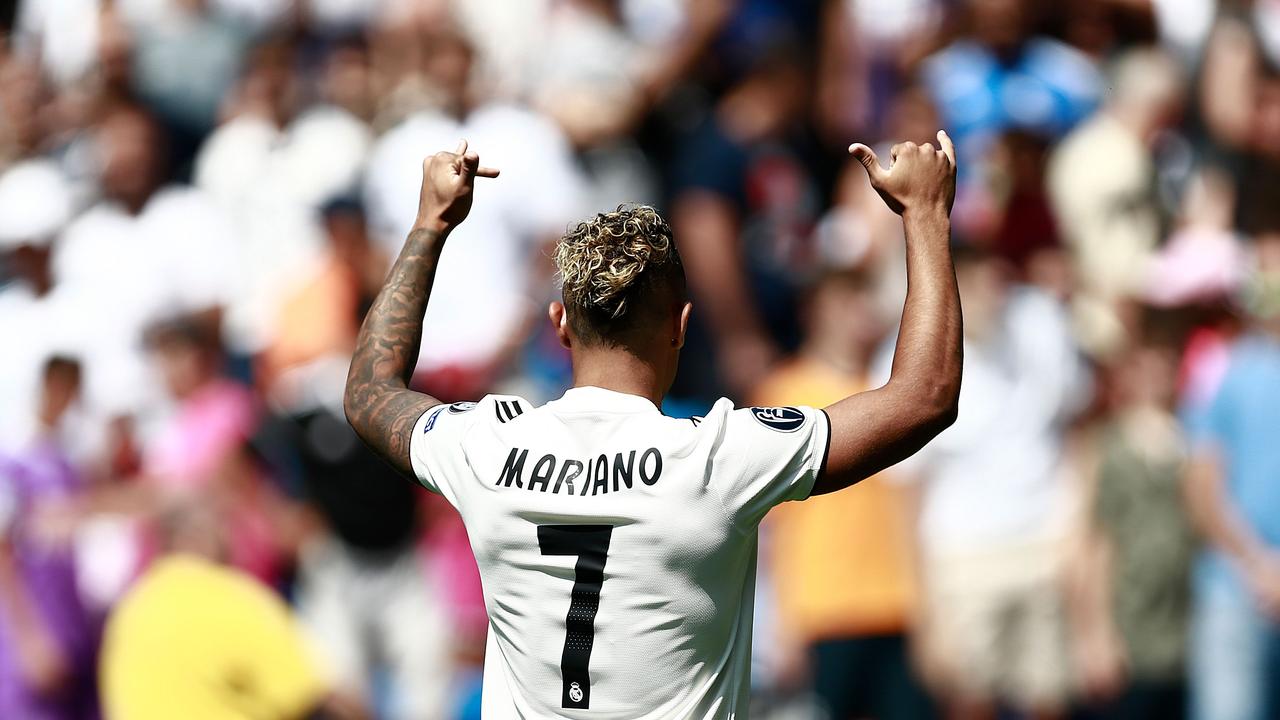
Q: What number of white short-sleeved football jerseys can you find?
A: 1